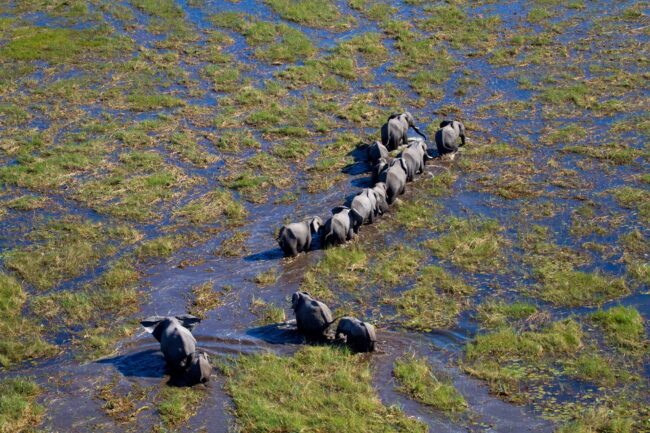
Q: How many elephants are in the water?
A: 14